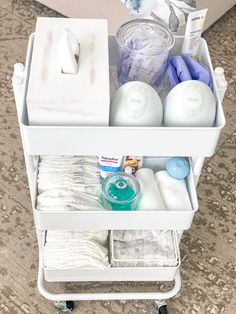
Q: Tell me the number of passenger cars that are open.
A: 0